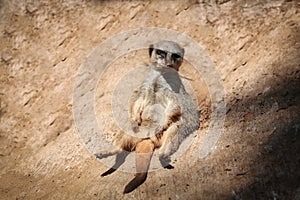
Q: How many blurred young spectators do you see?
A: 0